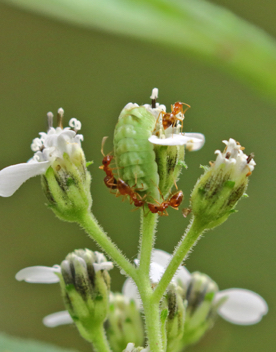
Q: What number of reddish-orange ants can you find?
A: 4